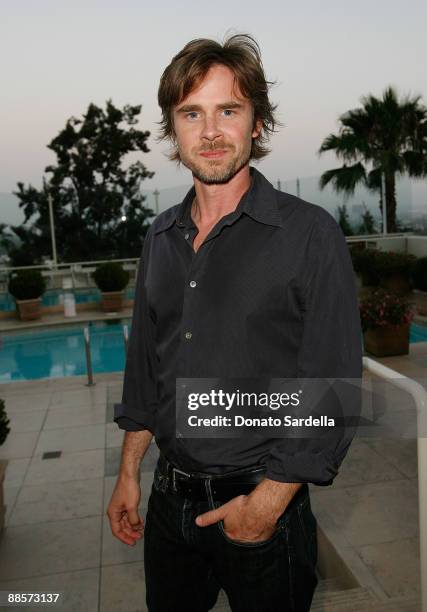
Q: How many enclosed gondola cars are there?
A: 0